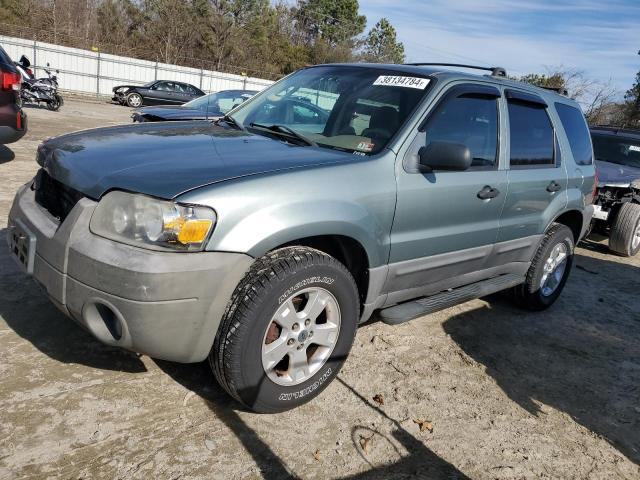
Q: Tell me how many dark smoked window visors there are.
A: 2